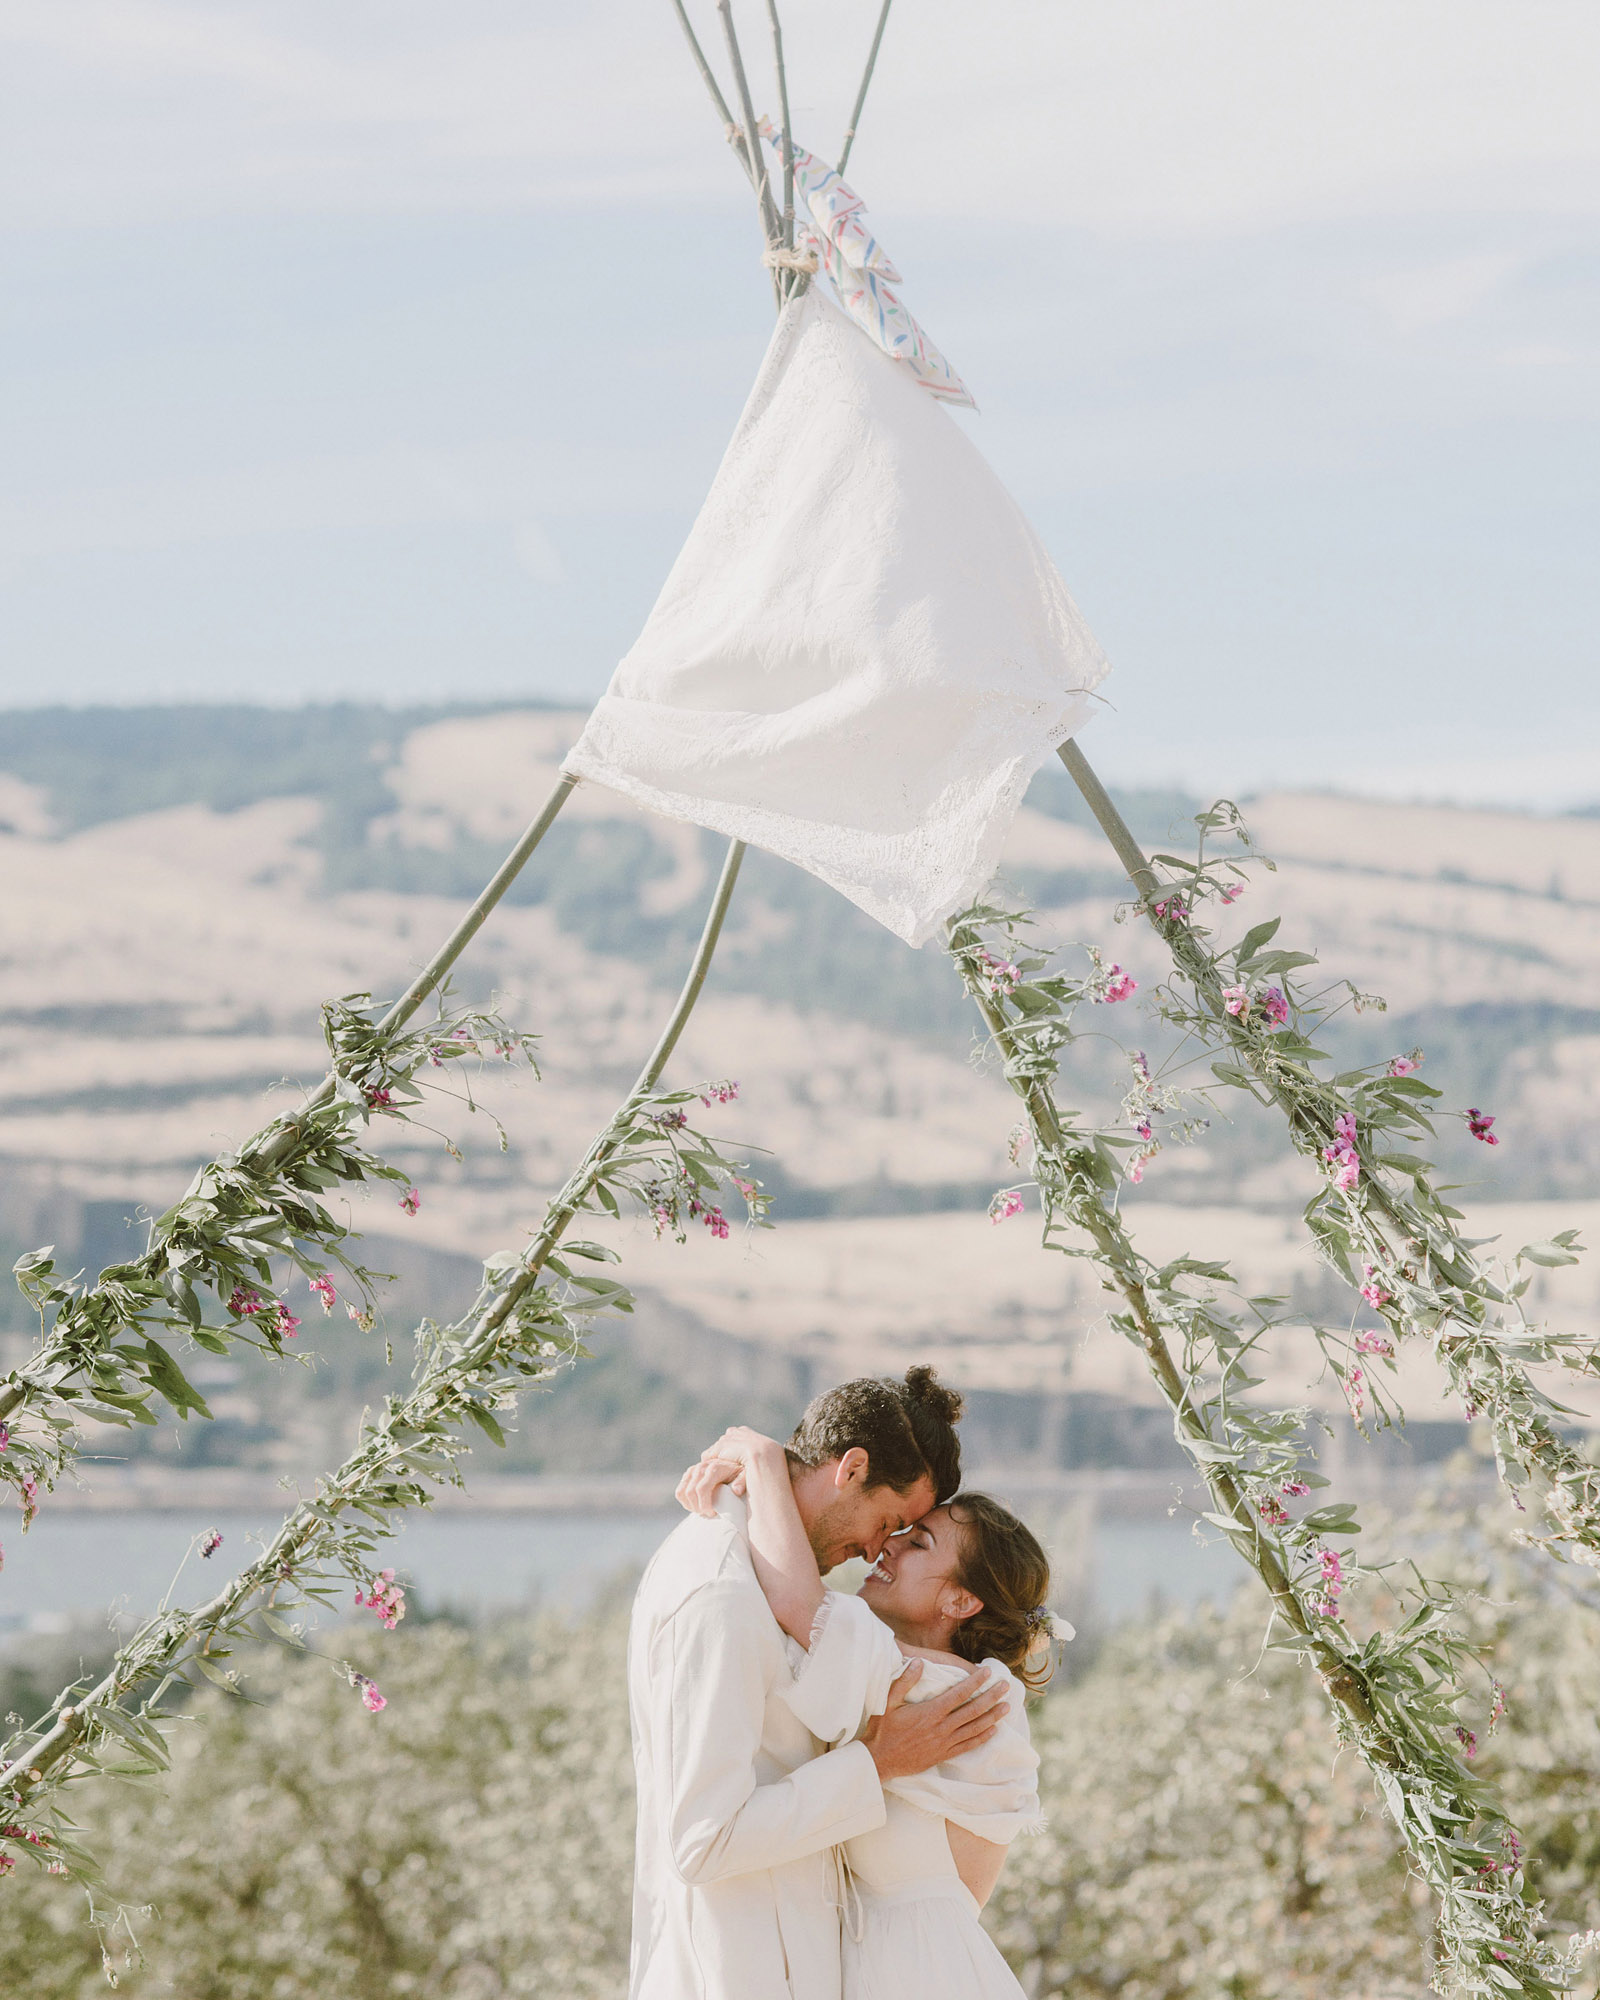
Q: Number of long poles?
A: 4